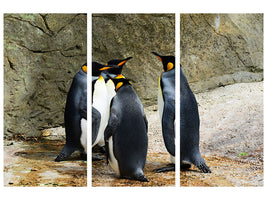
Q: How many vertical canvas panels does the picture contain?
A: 3